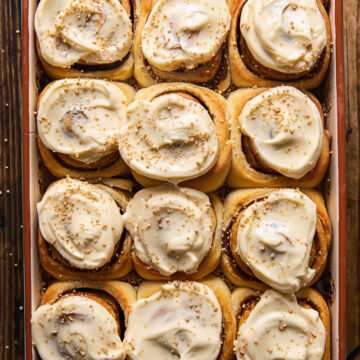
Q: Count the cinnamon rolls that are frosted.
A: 12